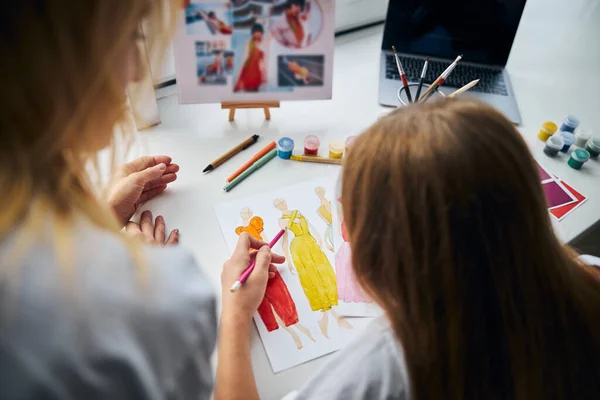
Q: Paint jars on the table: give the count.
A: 11